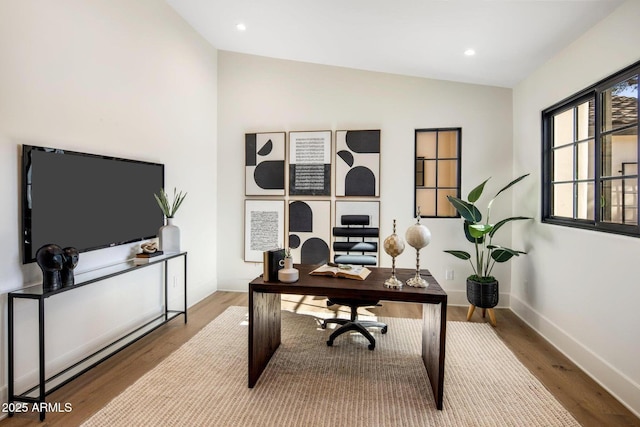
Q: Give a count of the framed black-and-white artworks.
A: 6